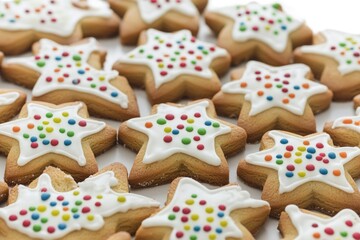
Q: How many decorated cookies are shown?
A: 15